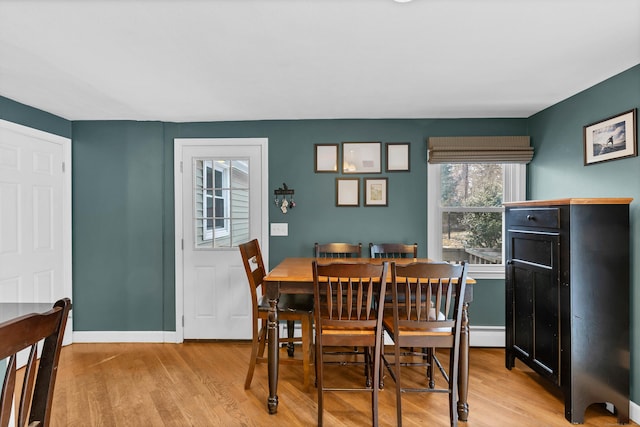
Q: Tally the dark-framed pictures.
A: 6